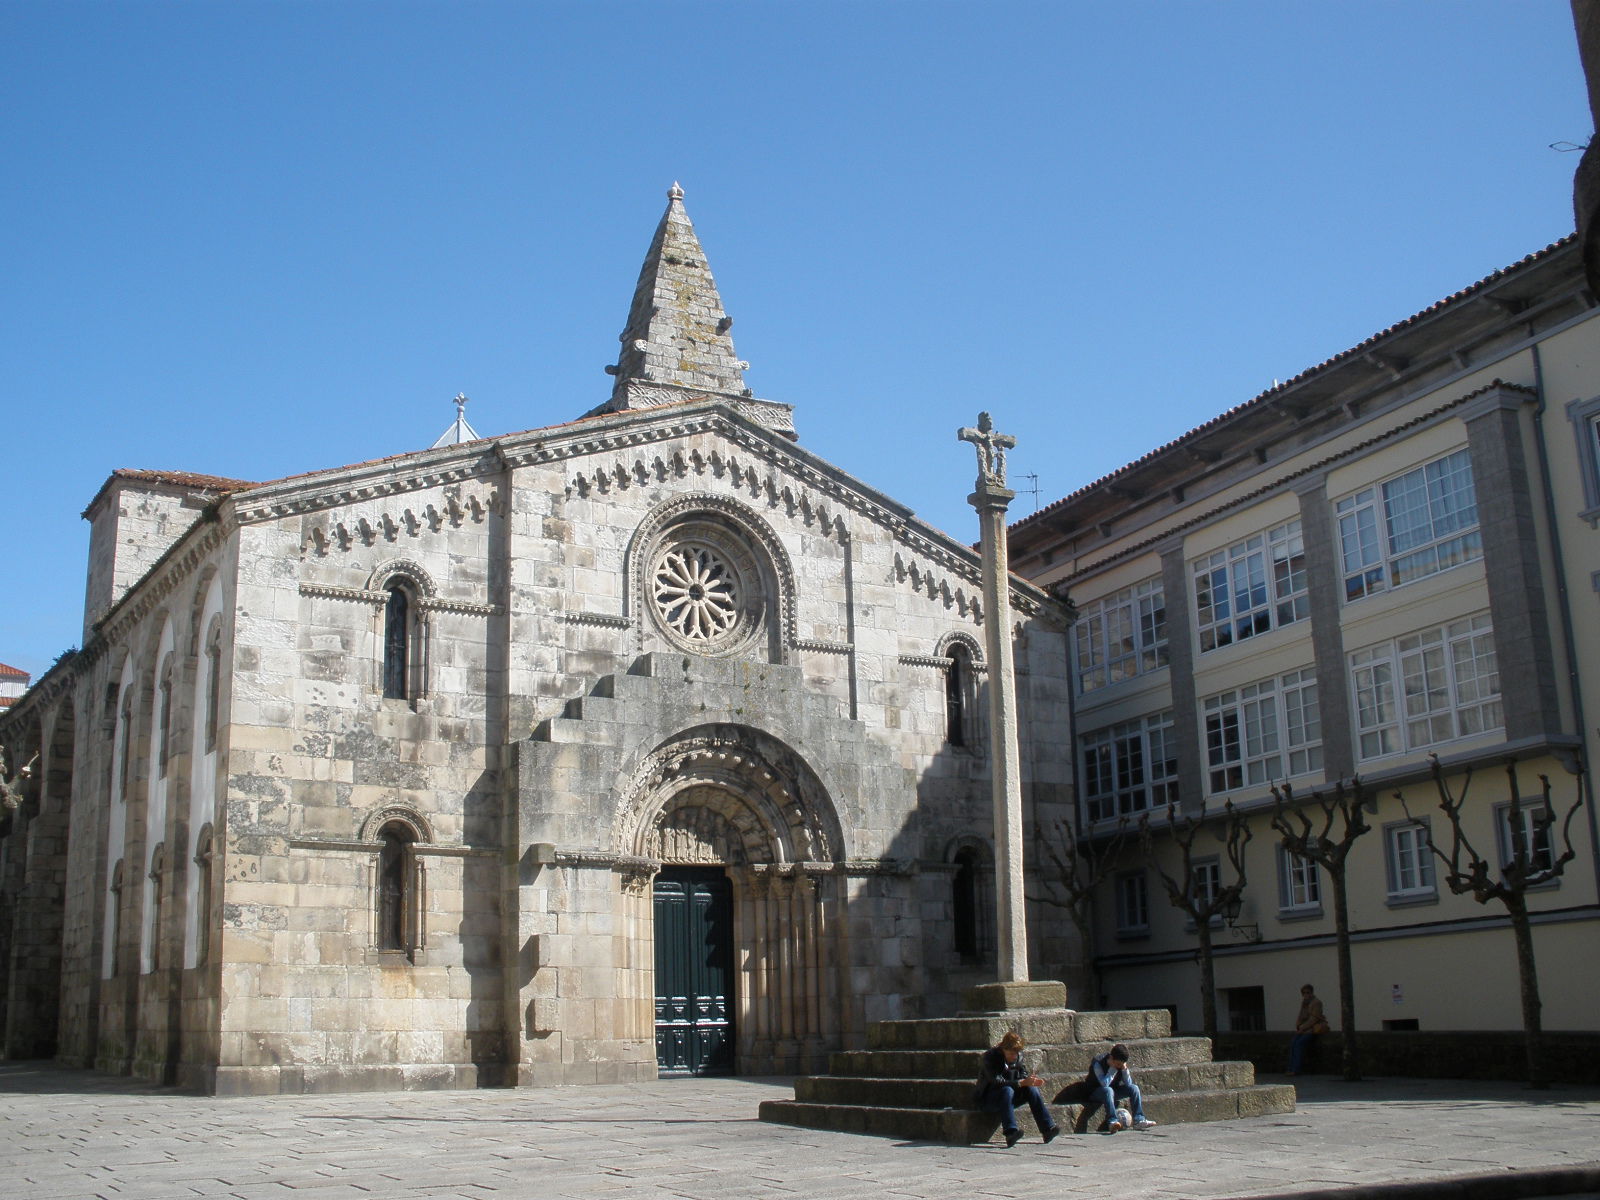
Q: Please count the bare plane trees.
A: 4